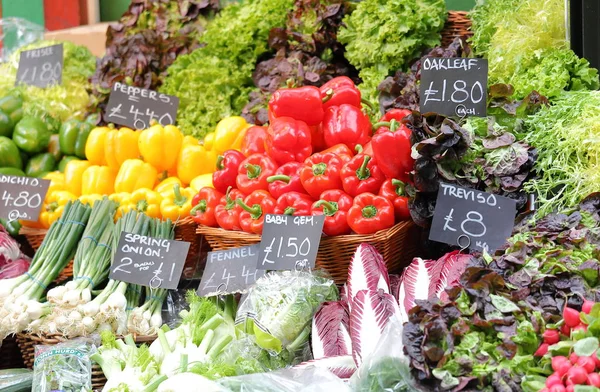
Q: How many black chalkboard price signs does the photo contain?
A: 8